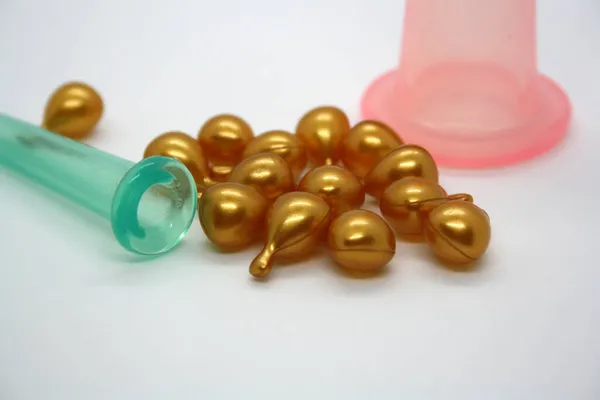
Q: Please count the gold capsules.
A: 14